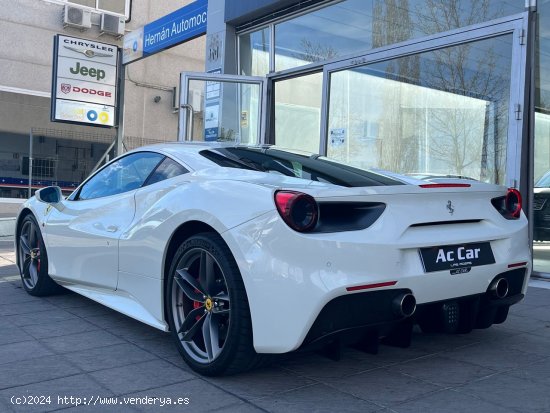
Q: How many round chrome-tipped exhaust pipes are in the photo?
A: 2